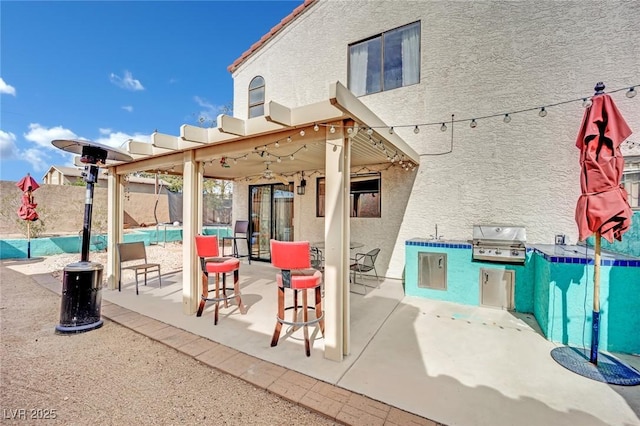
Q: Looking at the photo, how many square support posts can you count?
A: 3